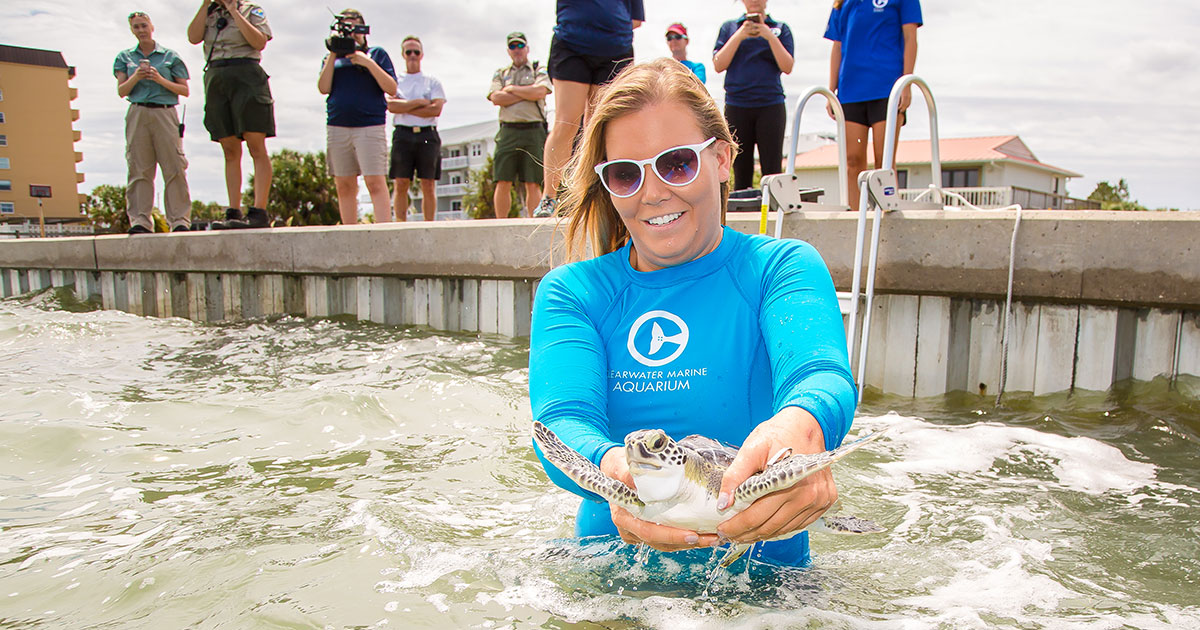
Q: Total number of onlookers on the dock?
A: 9